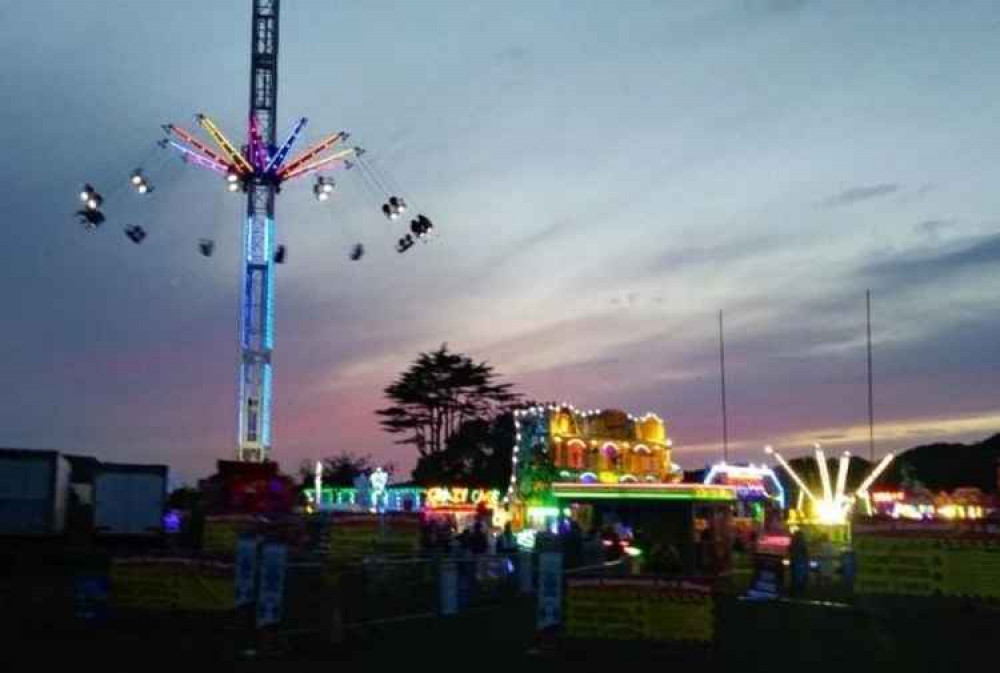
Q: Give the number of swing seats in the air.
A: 12